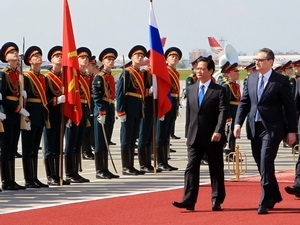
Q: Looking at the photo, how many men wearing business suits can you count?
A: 2